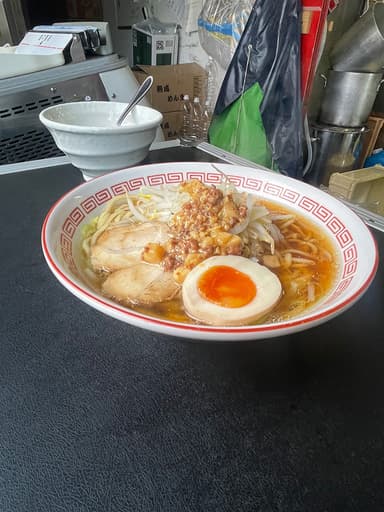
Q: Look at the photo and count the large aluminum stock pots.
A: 3